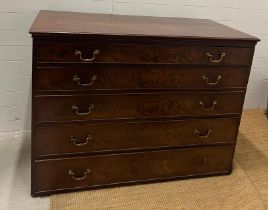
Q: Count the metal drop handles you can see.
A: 9